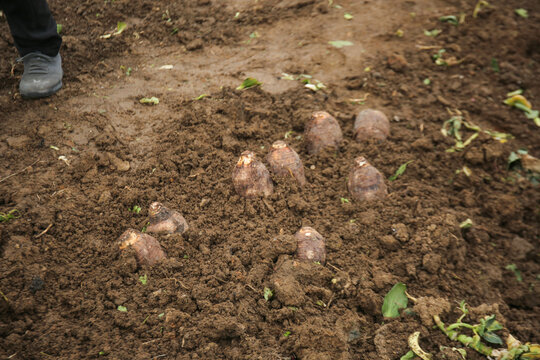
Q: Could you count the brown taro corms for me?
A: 8